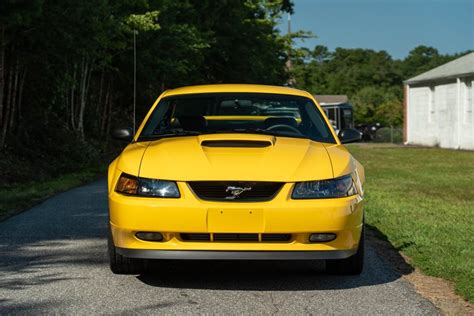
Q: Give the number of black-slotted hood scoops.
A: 1